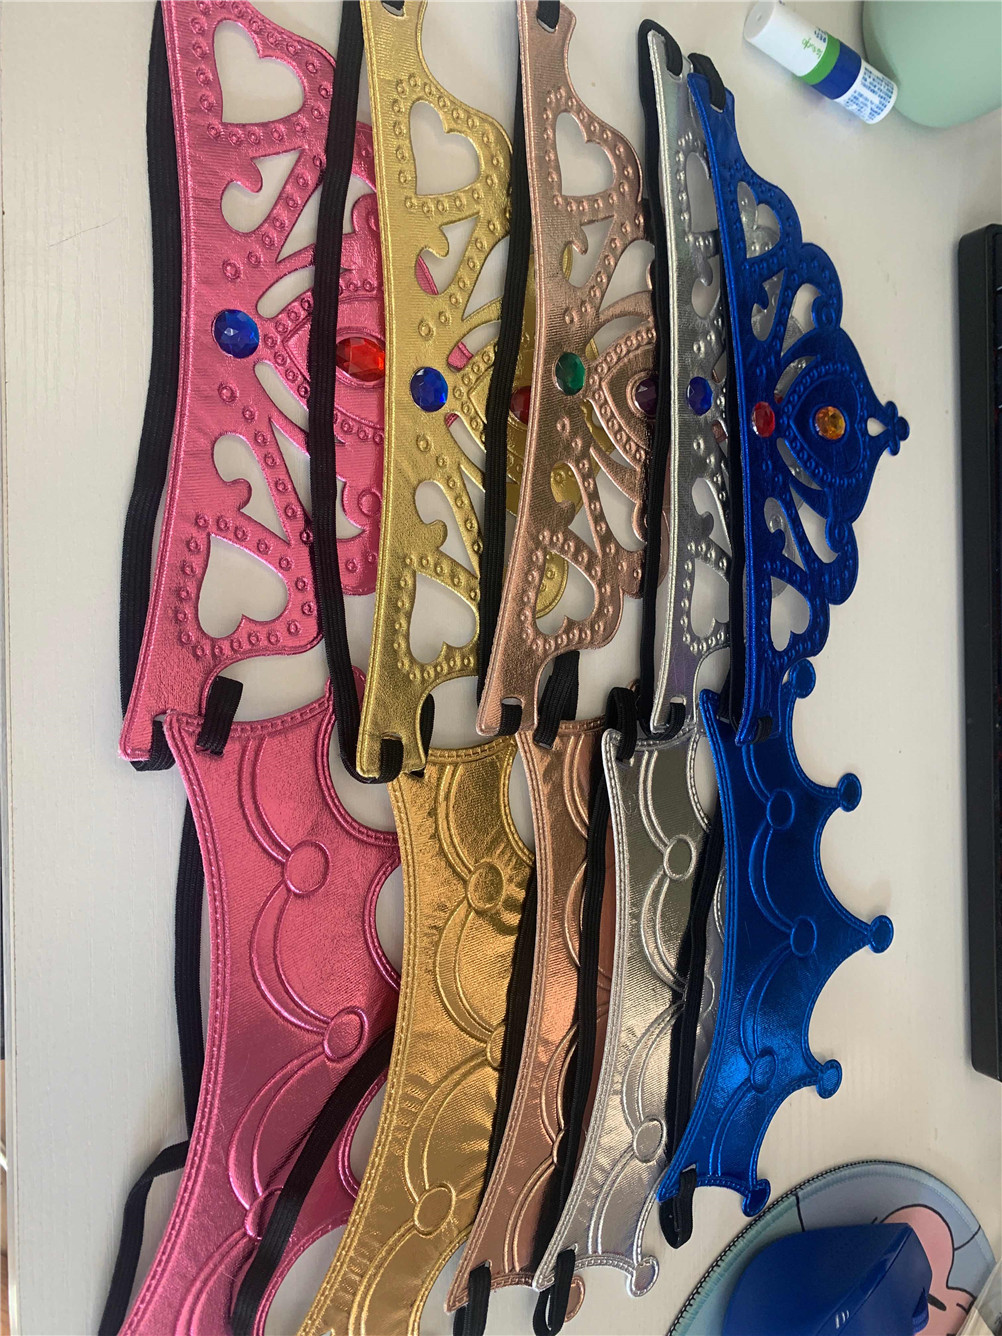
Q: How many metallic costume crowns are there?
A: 10